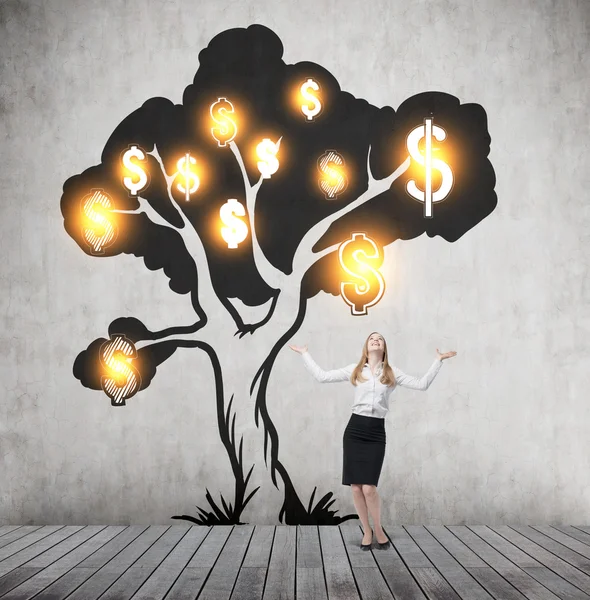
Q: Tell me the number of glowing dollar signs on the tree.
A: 11